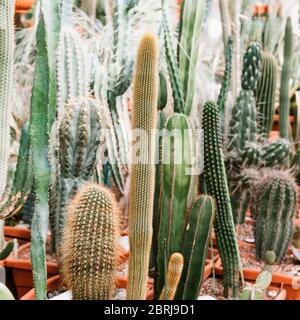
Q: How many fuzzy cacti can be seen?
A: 3